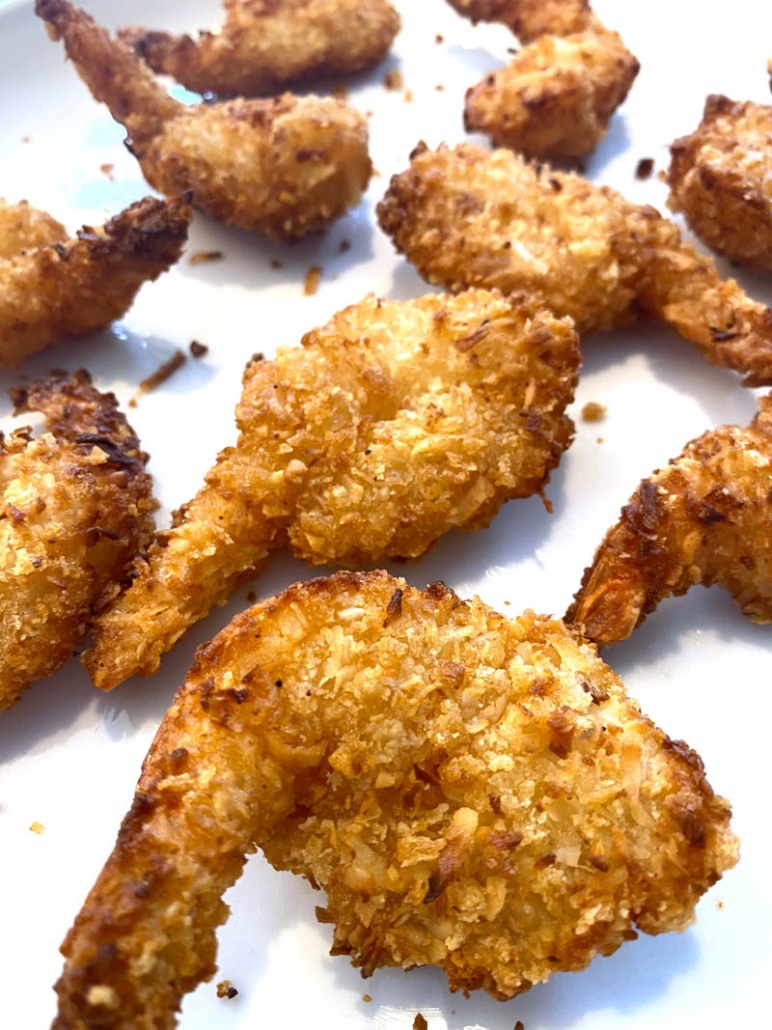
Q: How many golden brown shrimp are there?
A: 10